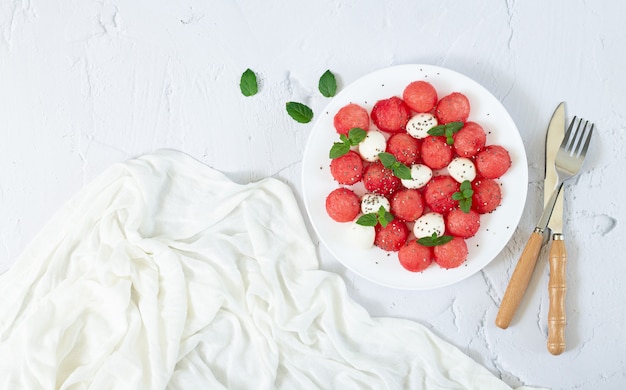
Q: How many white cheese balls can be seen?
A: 7